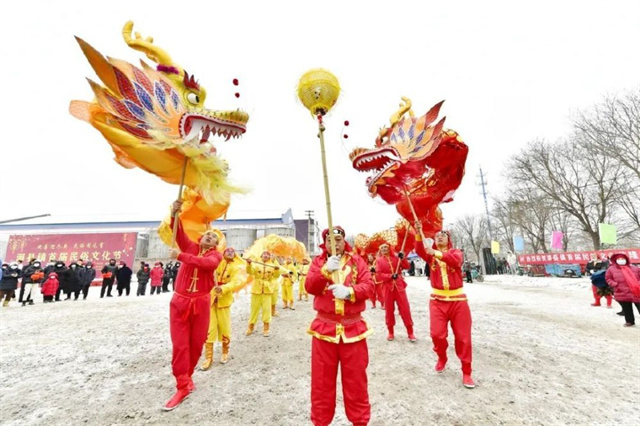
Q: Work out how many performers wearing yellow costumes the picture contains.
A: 5